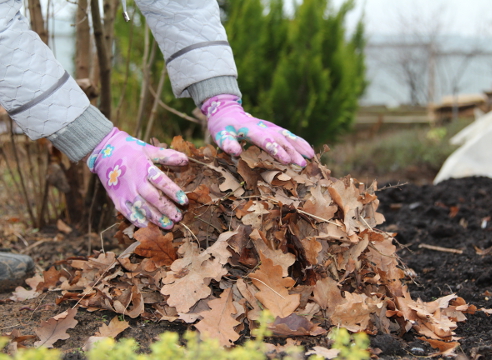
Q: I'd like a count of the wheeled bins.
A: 0